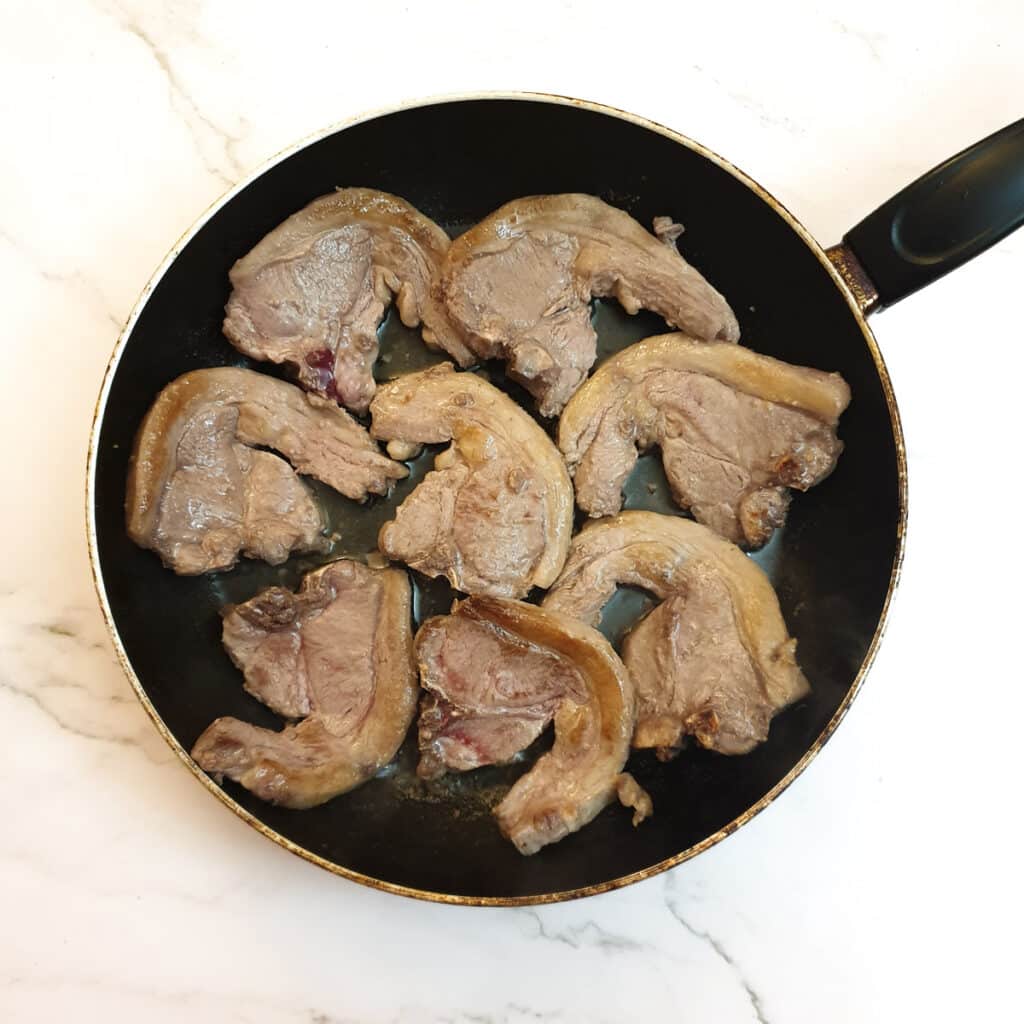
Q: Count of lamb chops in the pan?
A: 8